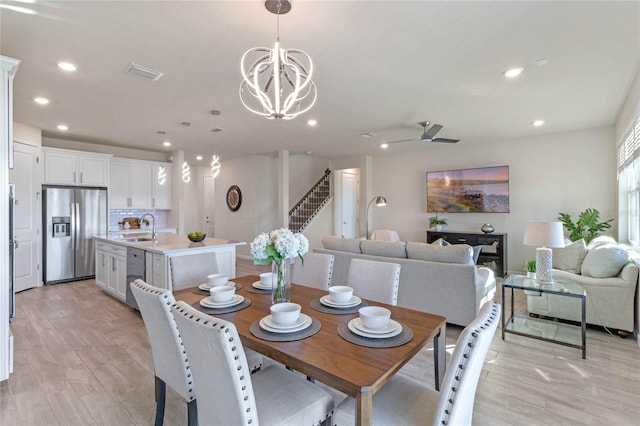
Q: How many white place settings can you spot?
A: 6